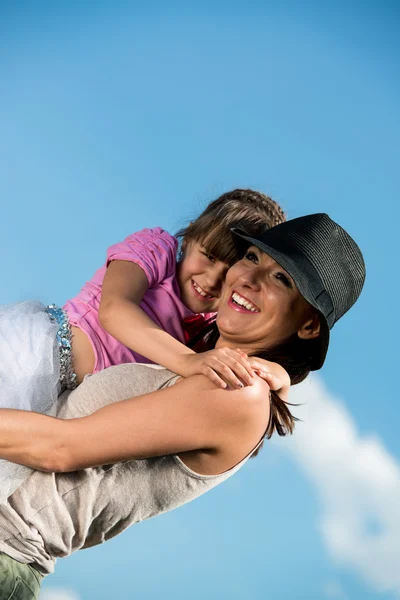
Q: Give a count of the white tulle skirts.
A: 1